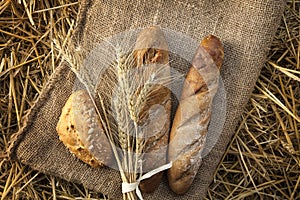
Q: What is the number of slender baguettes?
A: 2